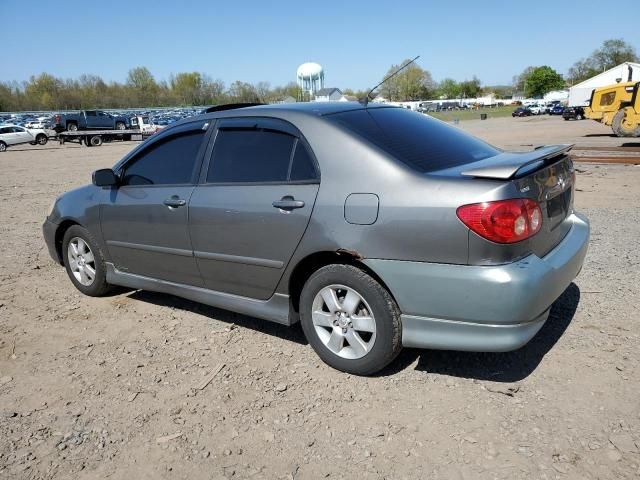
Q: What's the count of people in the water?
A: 0